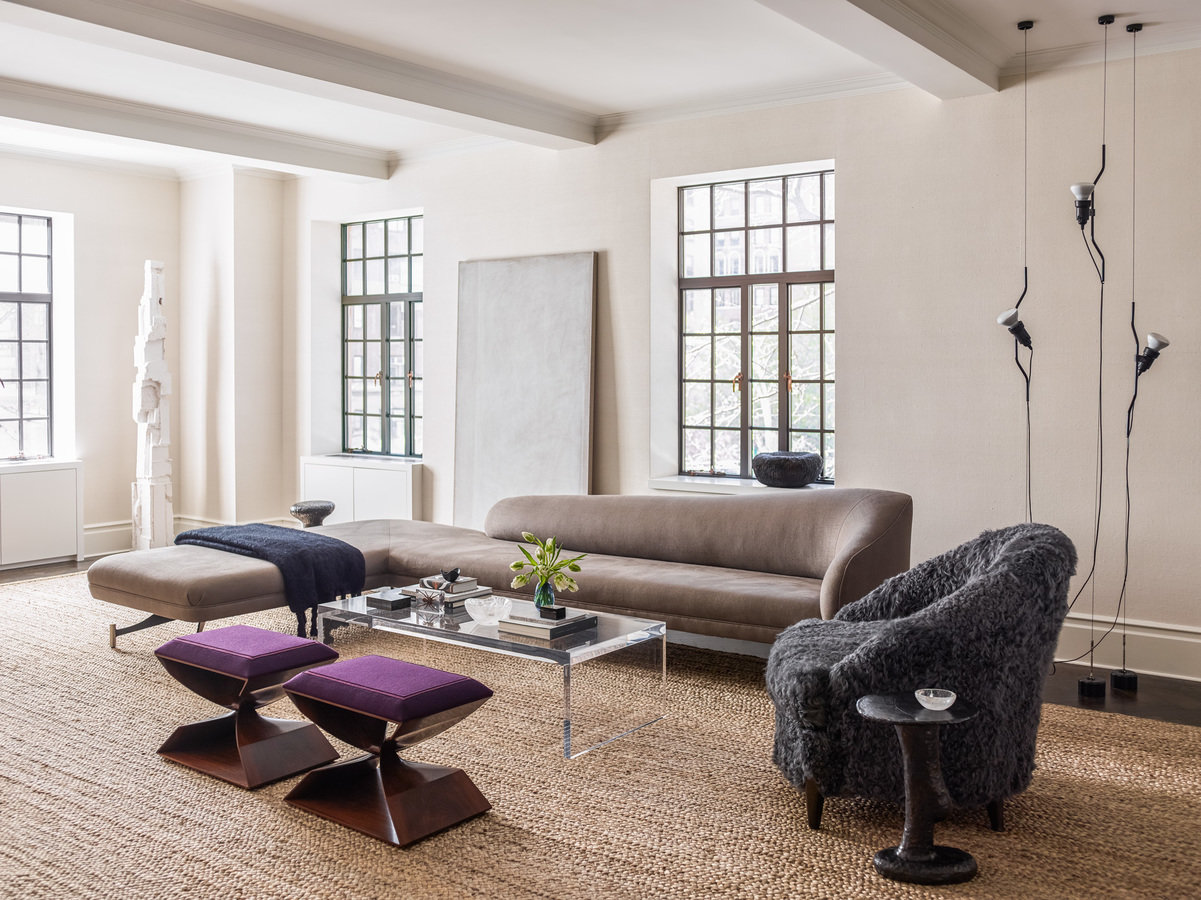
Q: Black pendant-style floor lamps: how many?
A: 3